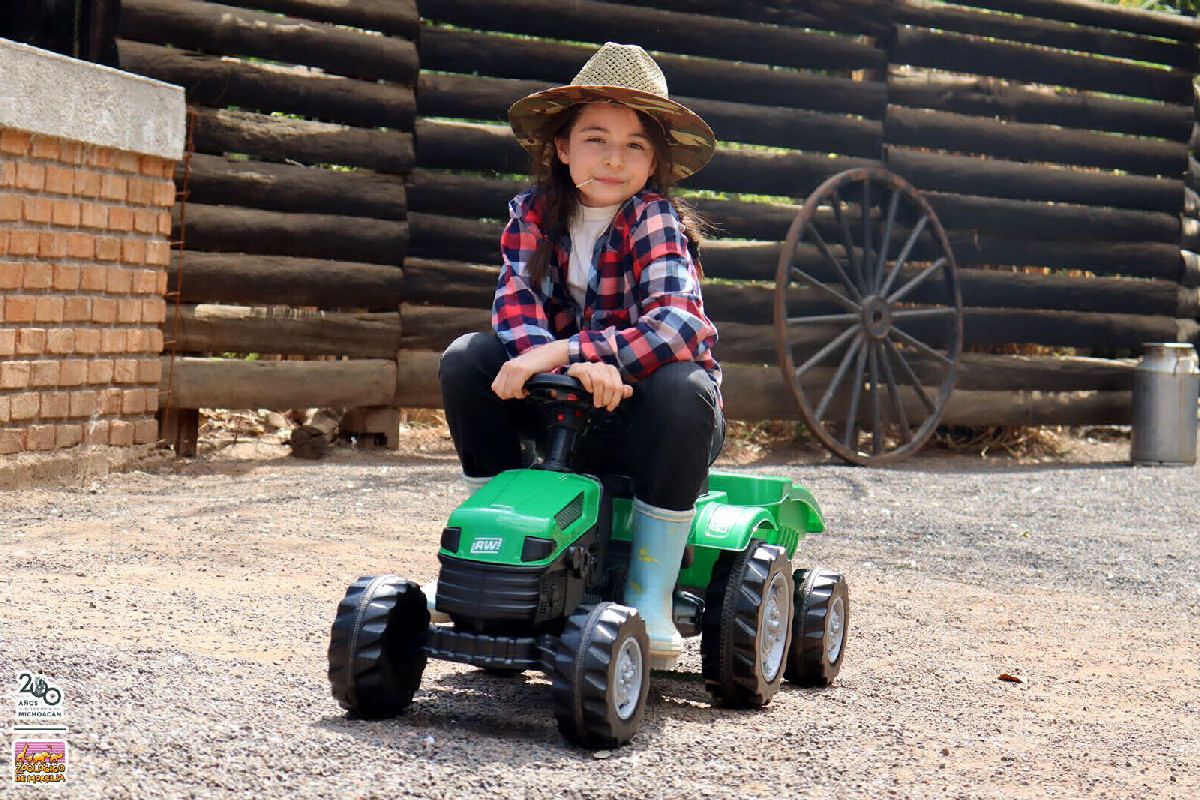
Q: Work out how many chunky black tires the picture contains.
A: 4